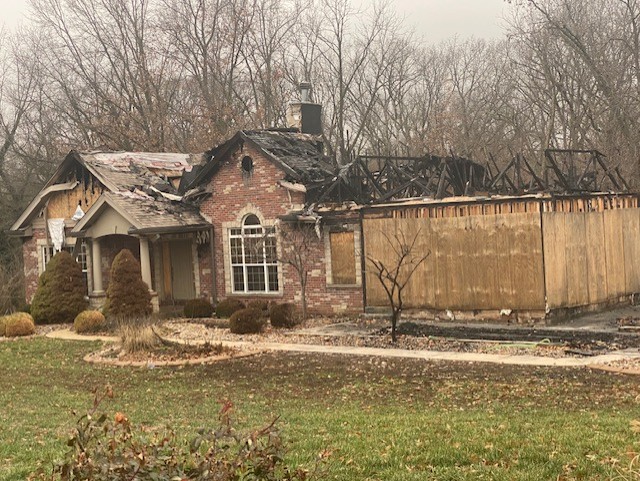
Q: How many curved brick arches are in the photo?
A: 1